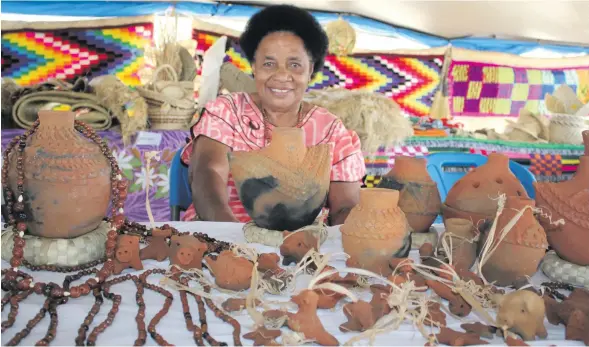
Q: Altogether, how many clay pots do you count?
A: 8